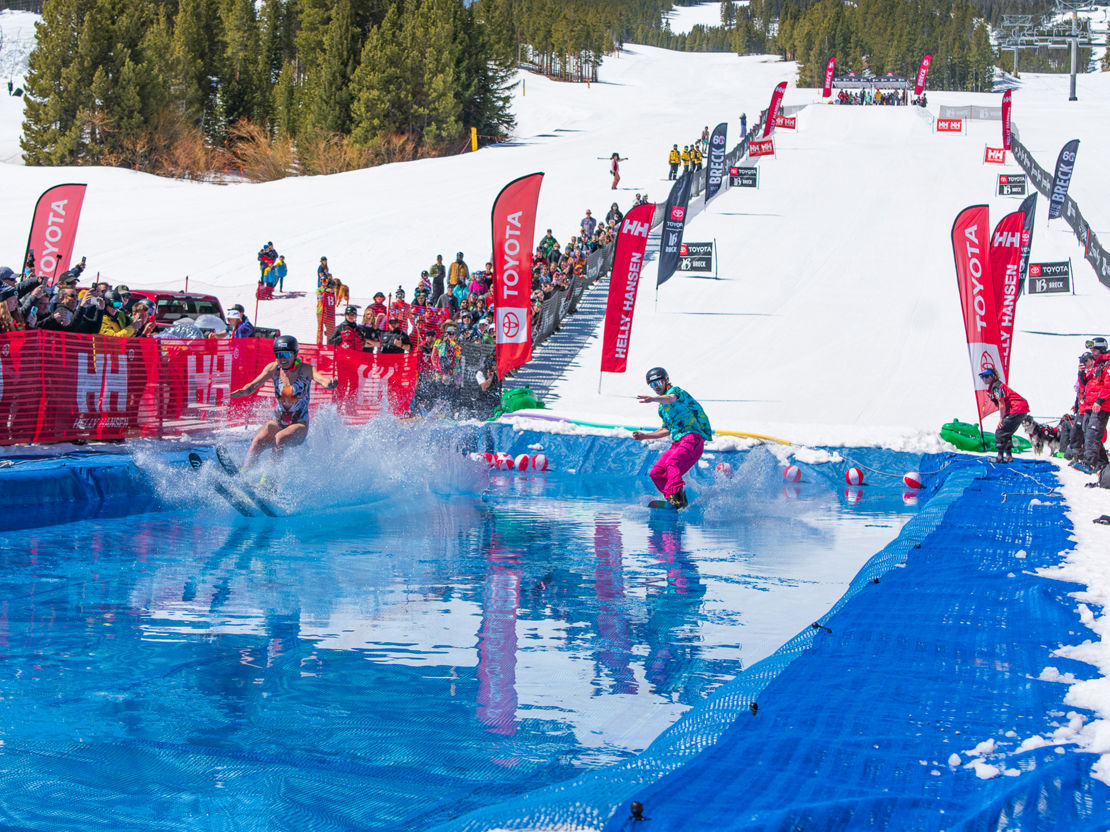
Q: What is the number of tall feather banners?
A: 13